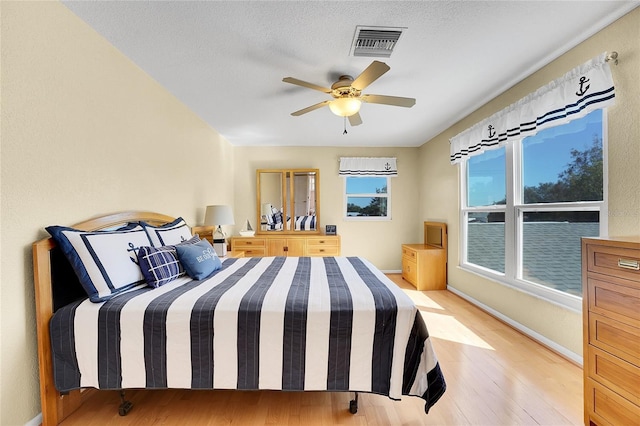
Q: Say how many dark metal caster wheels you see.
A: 2